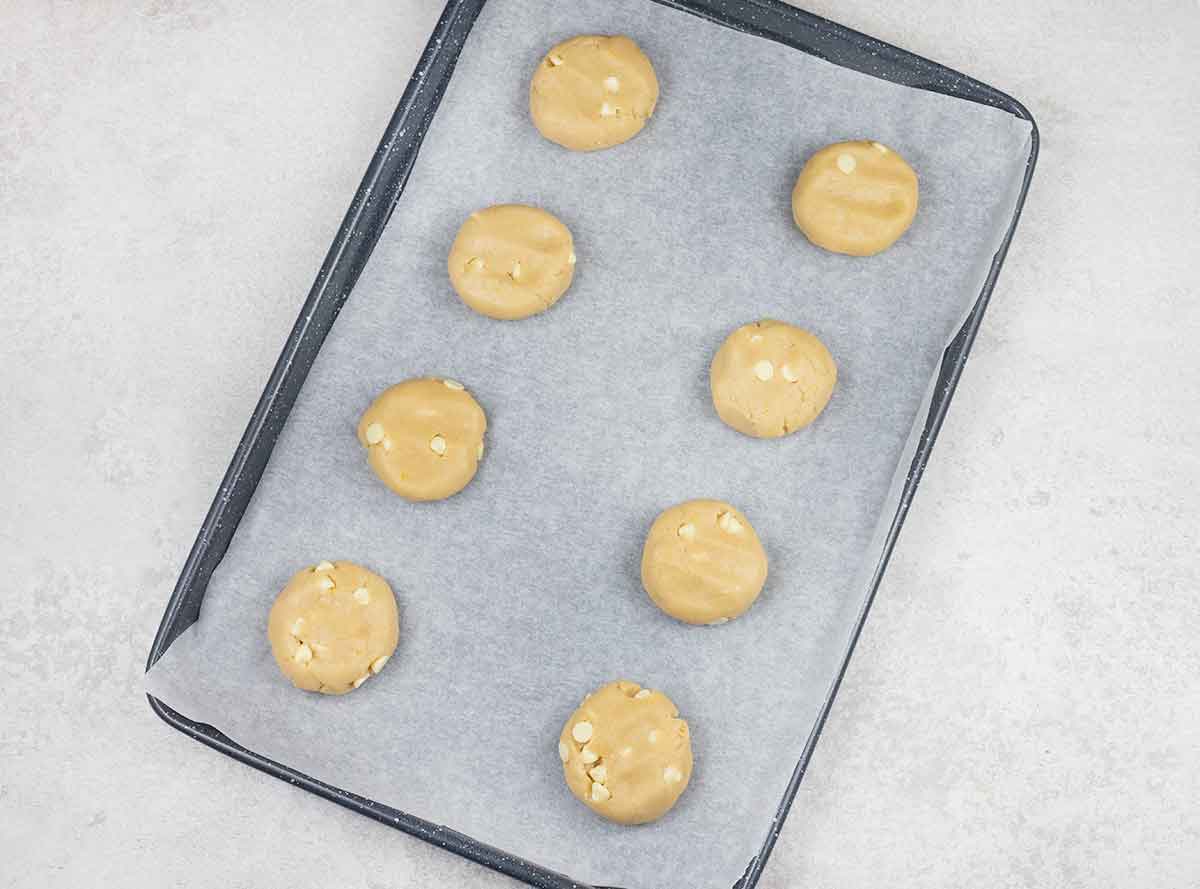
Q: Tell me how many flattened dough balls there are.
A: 8